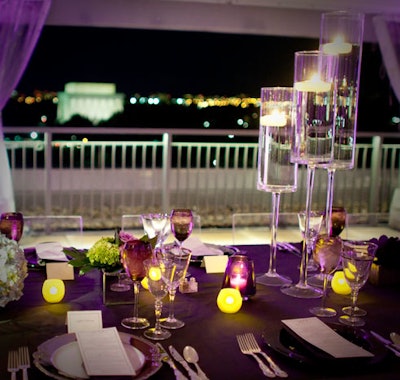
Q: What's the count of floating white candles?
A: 3